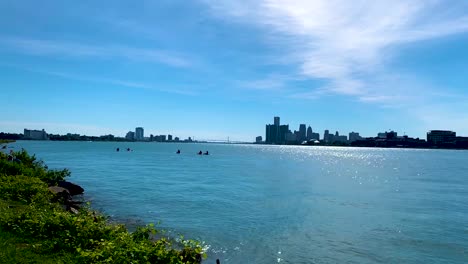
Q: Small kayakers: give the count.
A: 5